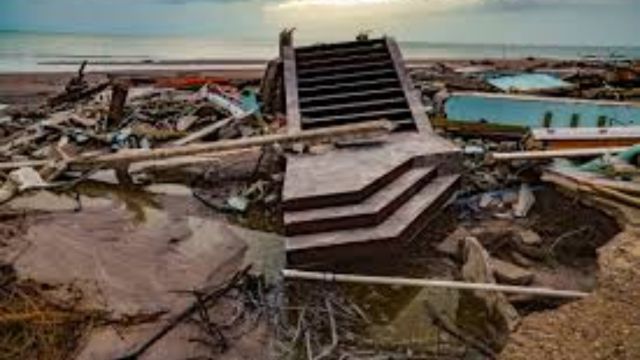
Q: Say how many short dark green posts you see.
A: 3